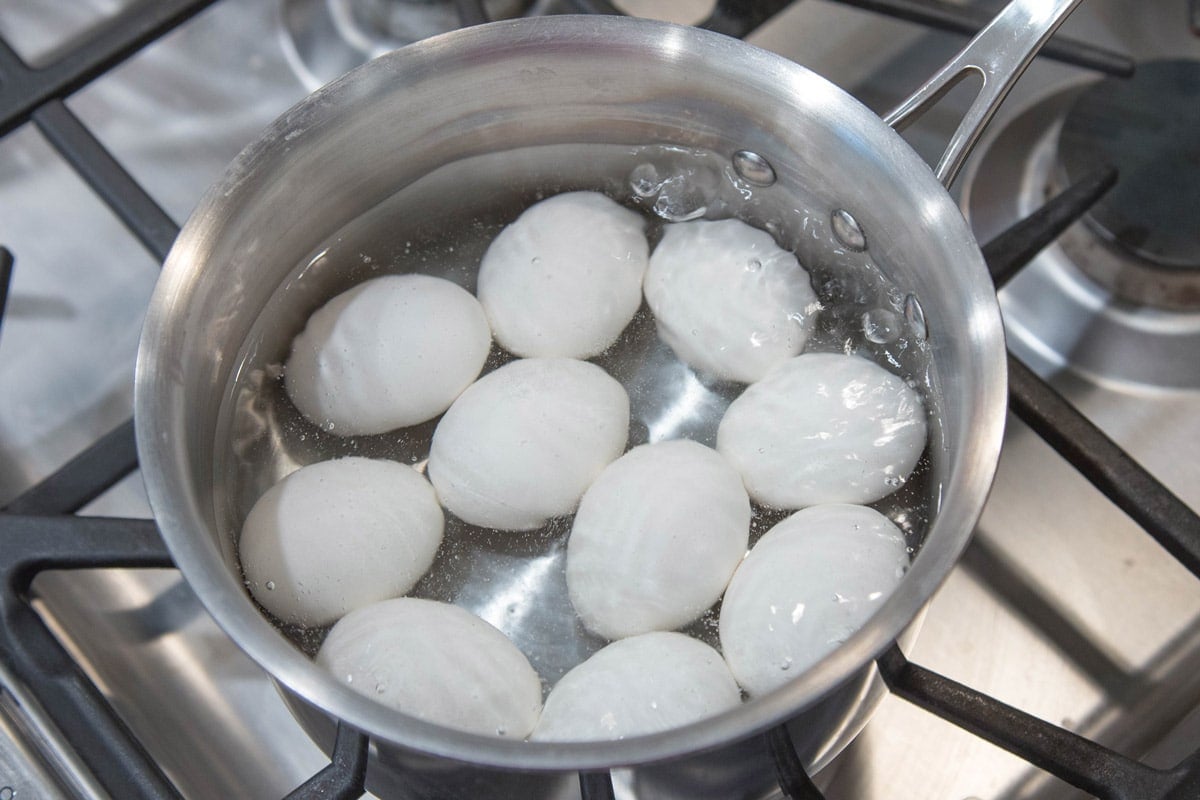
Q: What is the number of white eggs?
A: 10